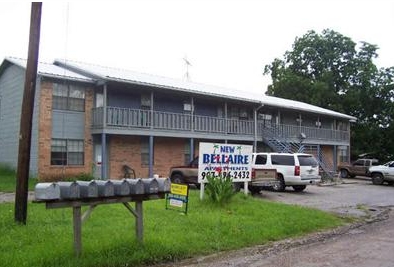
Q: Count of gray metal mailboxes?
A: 8